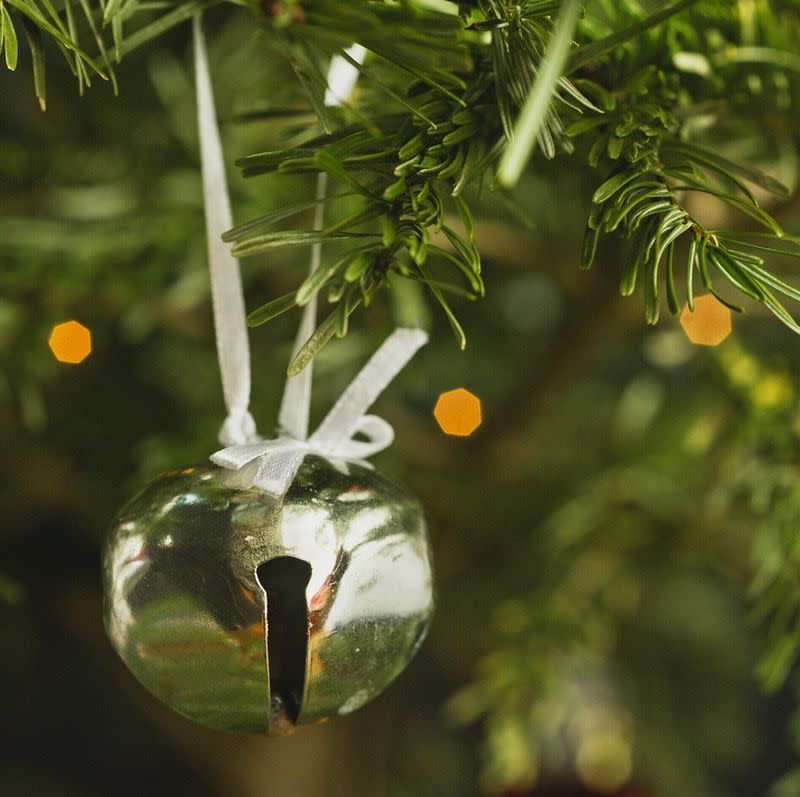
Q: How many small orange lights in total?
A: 3